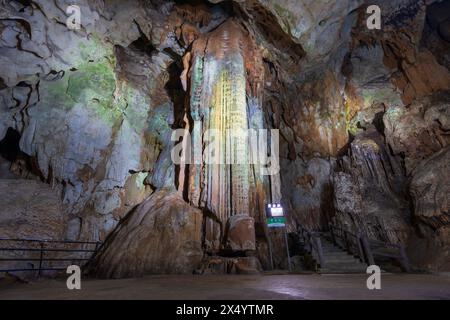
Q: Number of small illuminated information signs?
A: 1